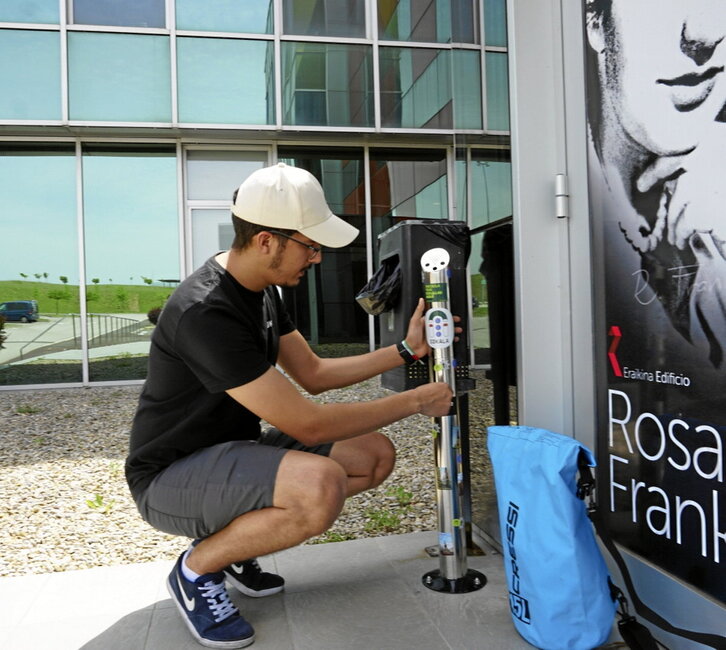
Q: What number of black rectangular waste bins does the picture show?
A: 1